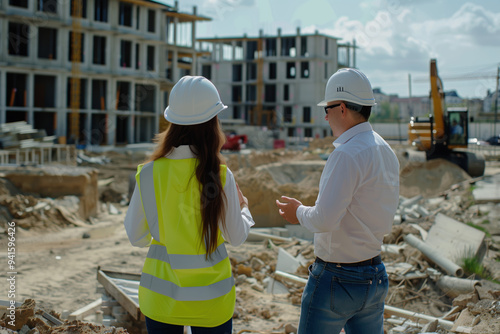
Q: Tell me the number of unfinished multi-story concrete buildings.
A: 2